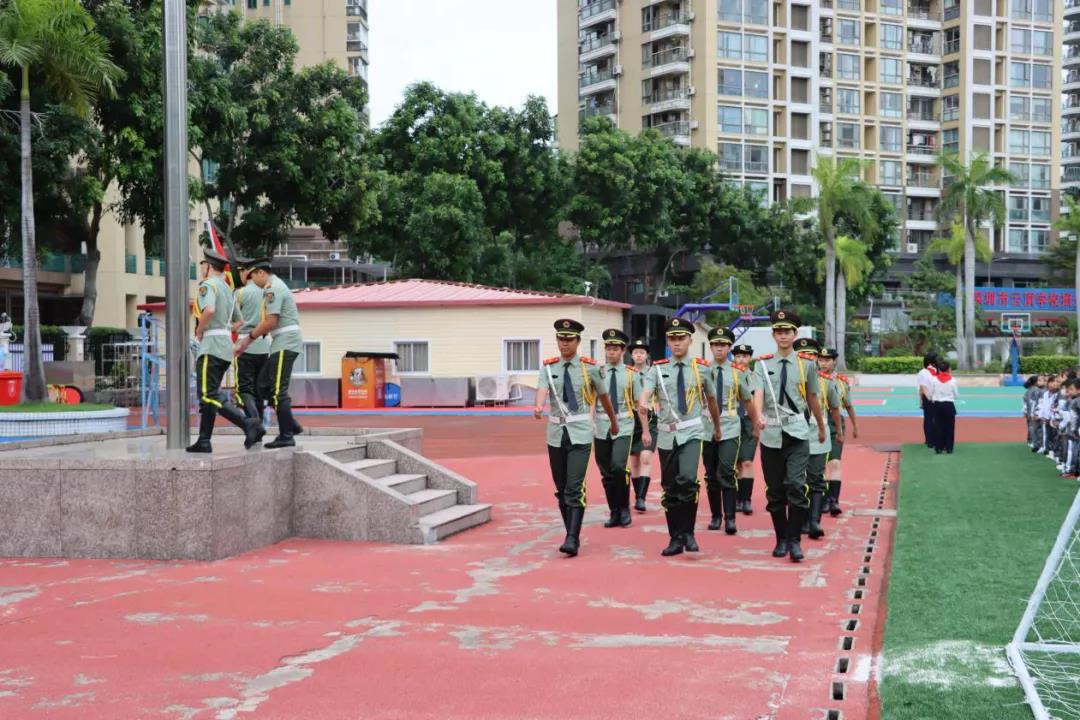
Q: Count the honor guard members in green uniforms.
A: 12